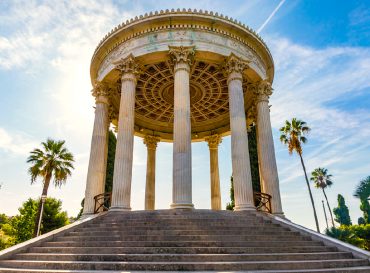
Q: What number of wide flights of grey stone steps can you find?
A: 1